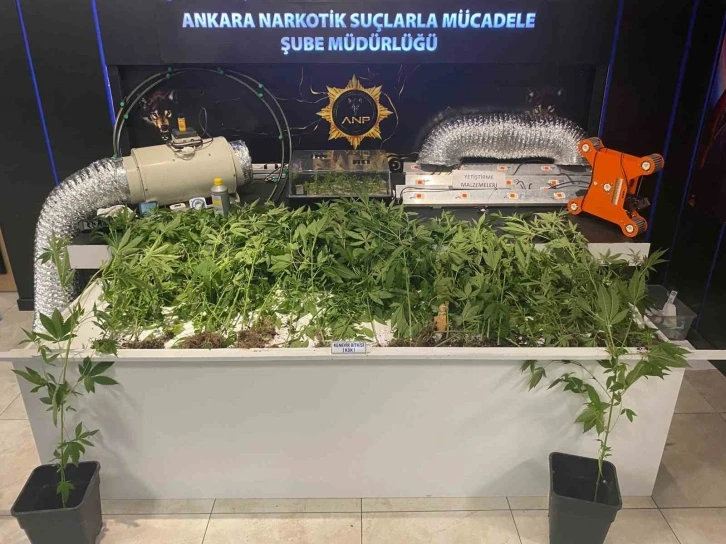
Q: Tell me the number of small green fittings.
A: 12